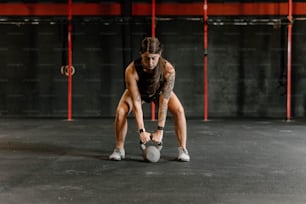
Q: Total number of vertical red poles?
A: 4